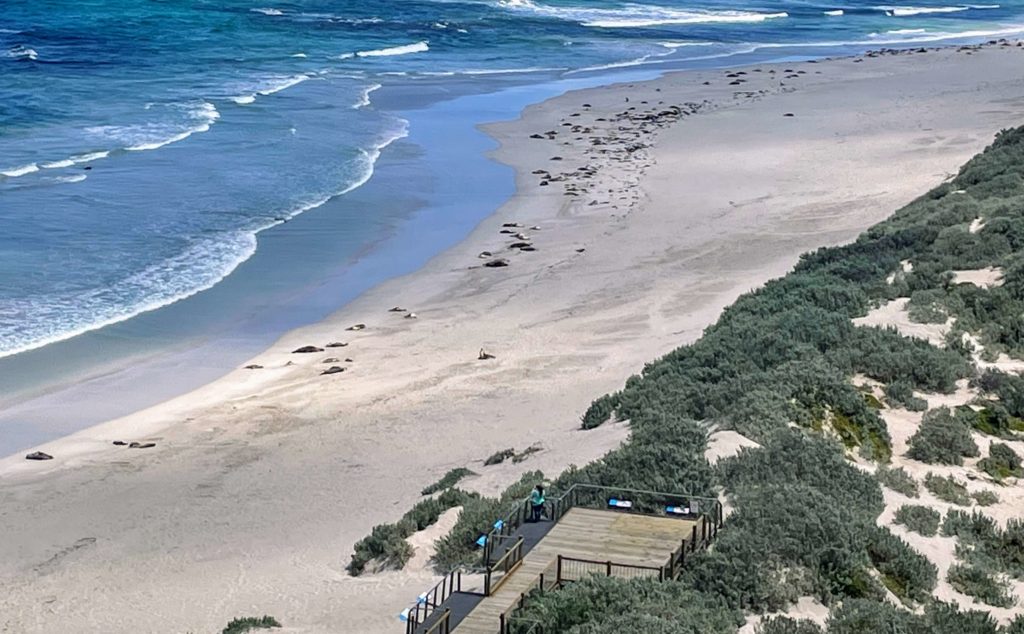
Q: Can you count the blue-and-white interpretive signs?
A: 6